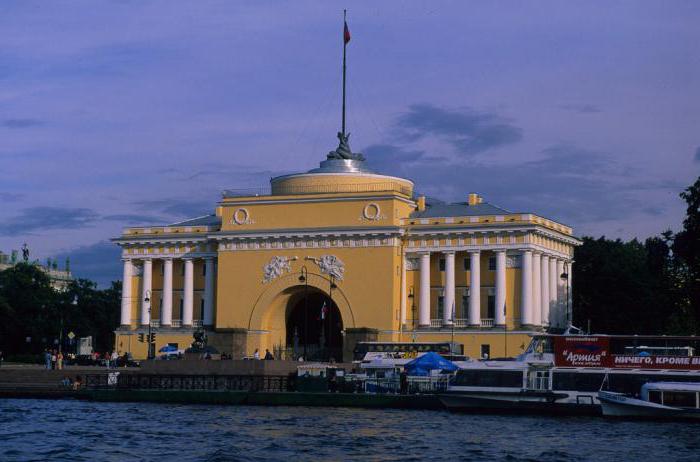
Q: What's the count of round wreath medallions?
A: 2